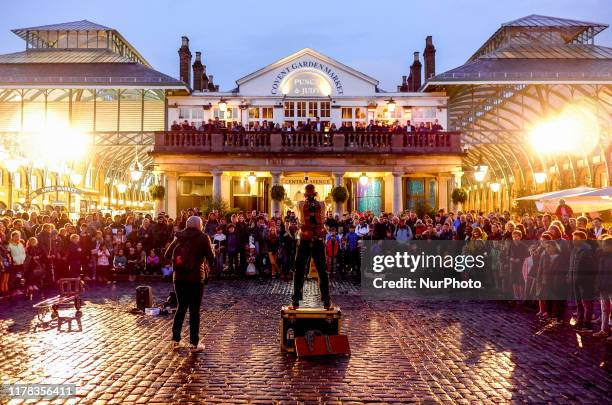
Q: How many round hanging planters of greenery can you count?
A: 4